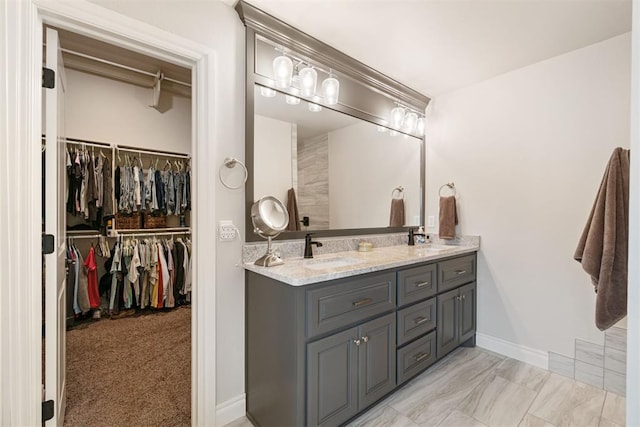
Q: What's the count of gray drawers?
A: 5